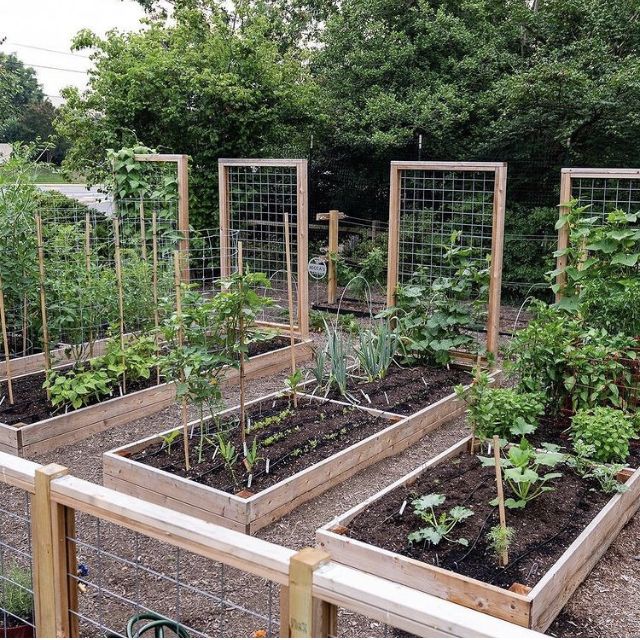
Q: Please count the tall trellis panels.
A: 4